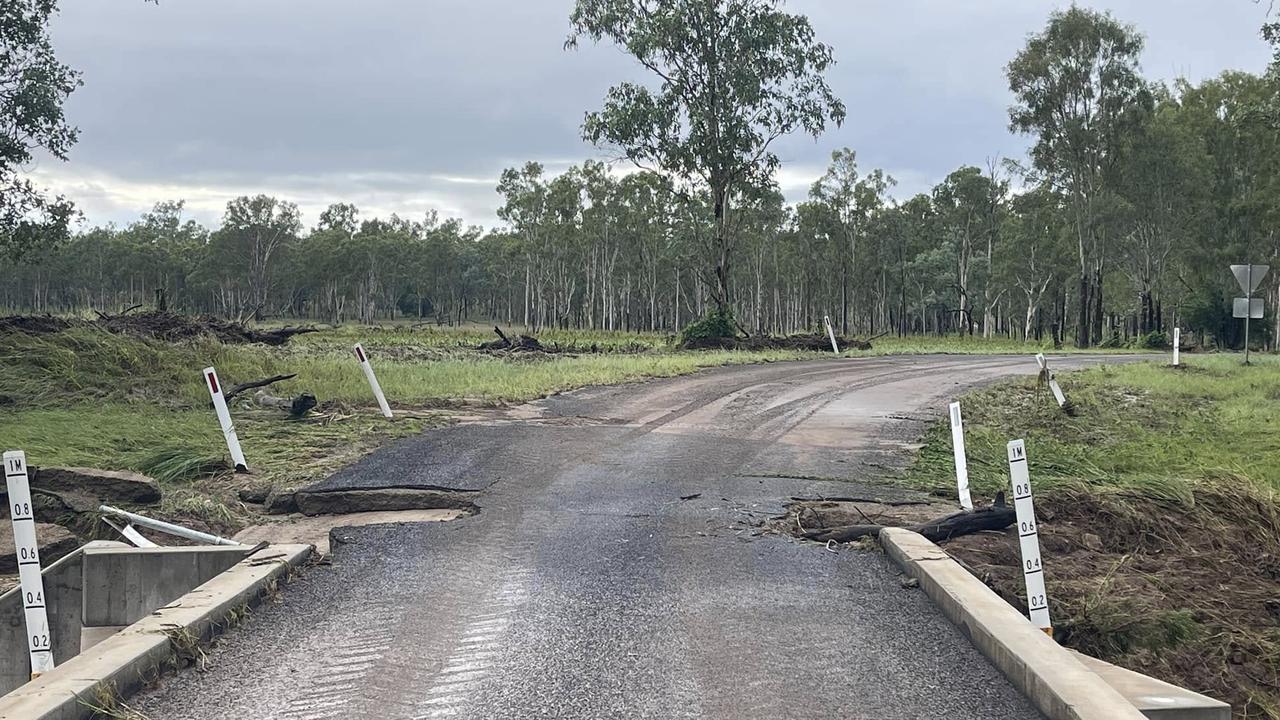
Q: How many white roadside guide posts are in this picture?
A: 6